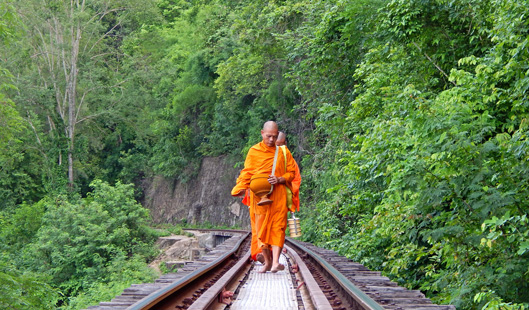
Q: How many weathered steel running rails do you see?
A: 2